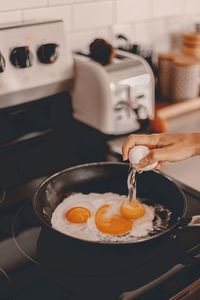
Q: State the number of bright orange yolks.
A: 3